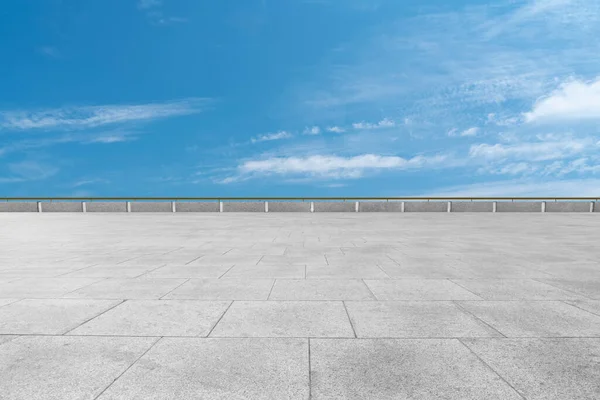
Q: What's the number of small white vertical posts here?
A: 13